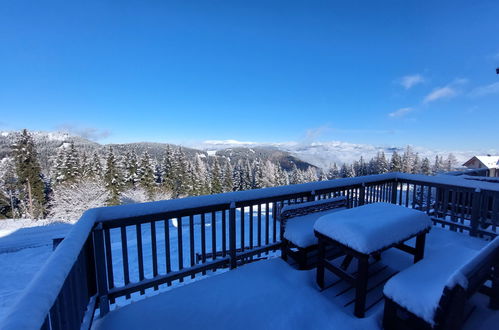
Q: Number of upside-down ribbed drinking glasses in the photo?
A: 0